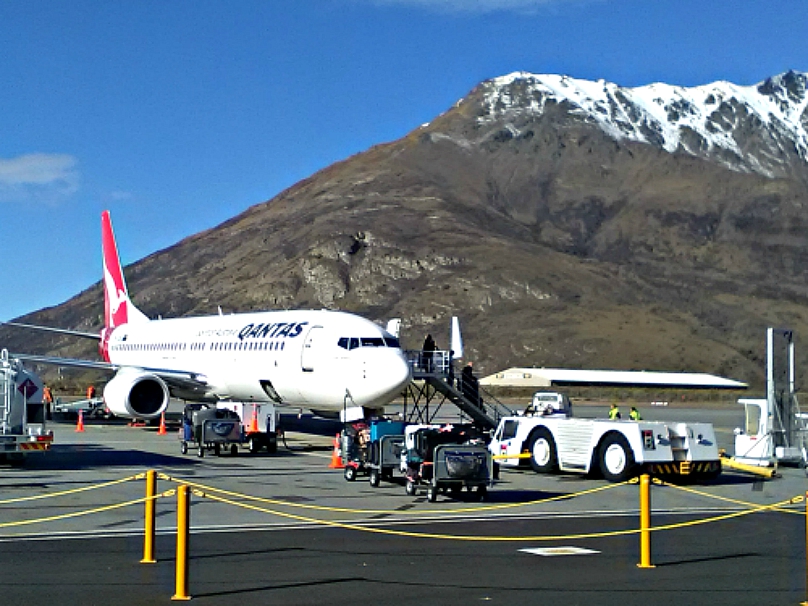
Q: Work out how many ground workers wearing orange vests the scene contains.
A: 2